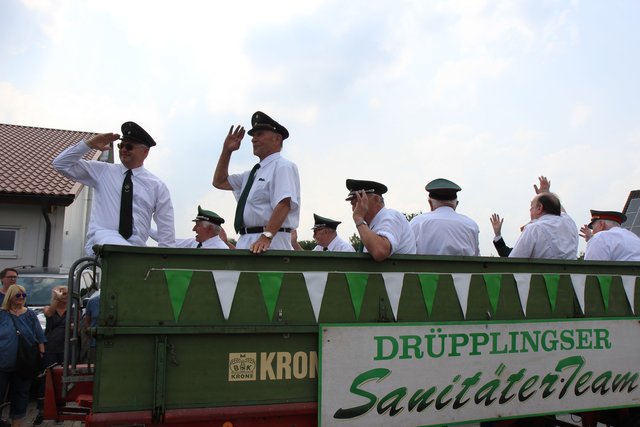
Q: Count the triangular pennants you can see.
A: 14